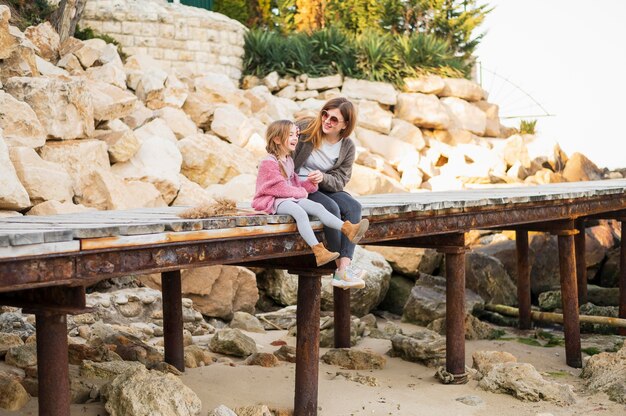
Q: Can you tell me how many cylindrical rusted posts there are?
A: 9